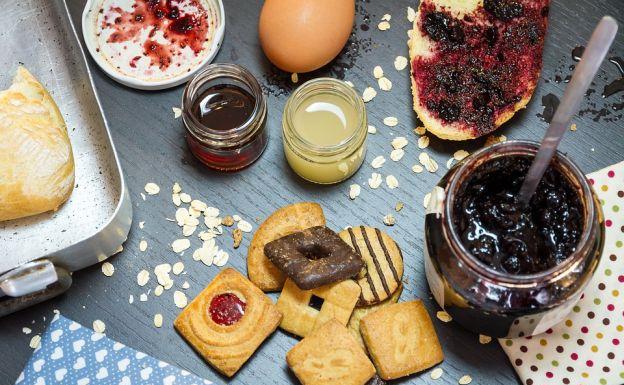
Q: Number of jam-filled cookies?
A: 1